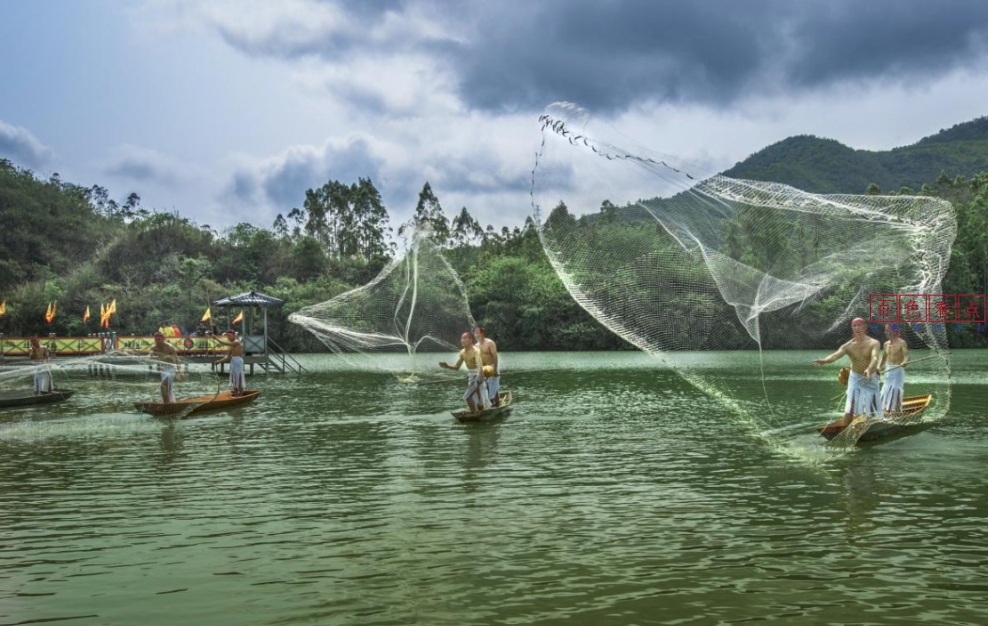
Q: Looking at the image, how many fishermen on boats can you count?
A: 7